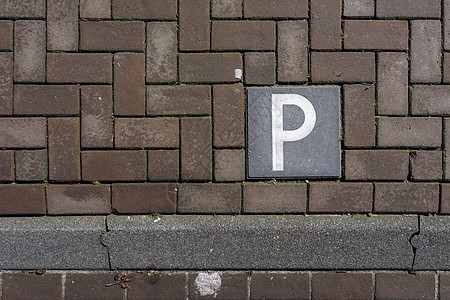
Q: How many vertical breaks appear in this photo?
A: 2